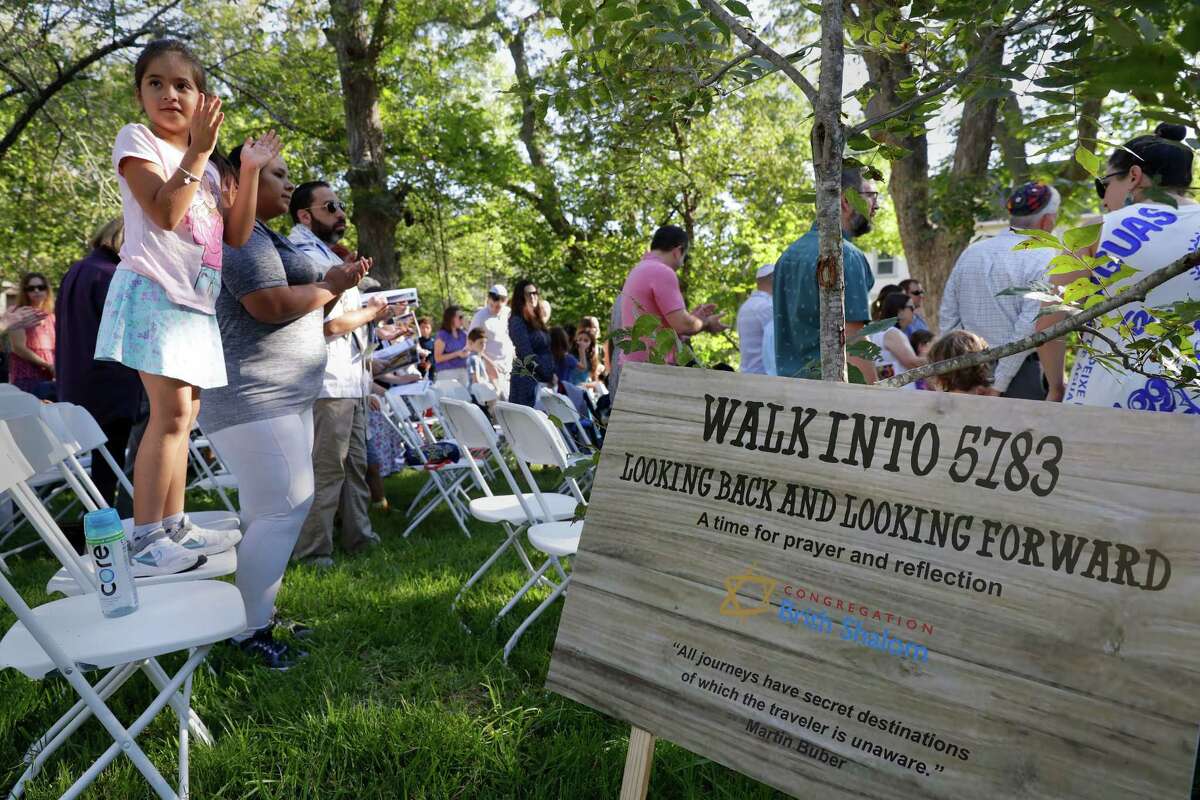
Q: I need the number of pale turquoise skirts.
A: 1